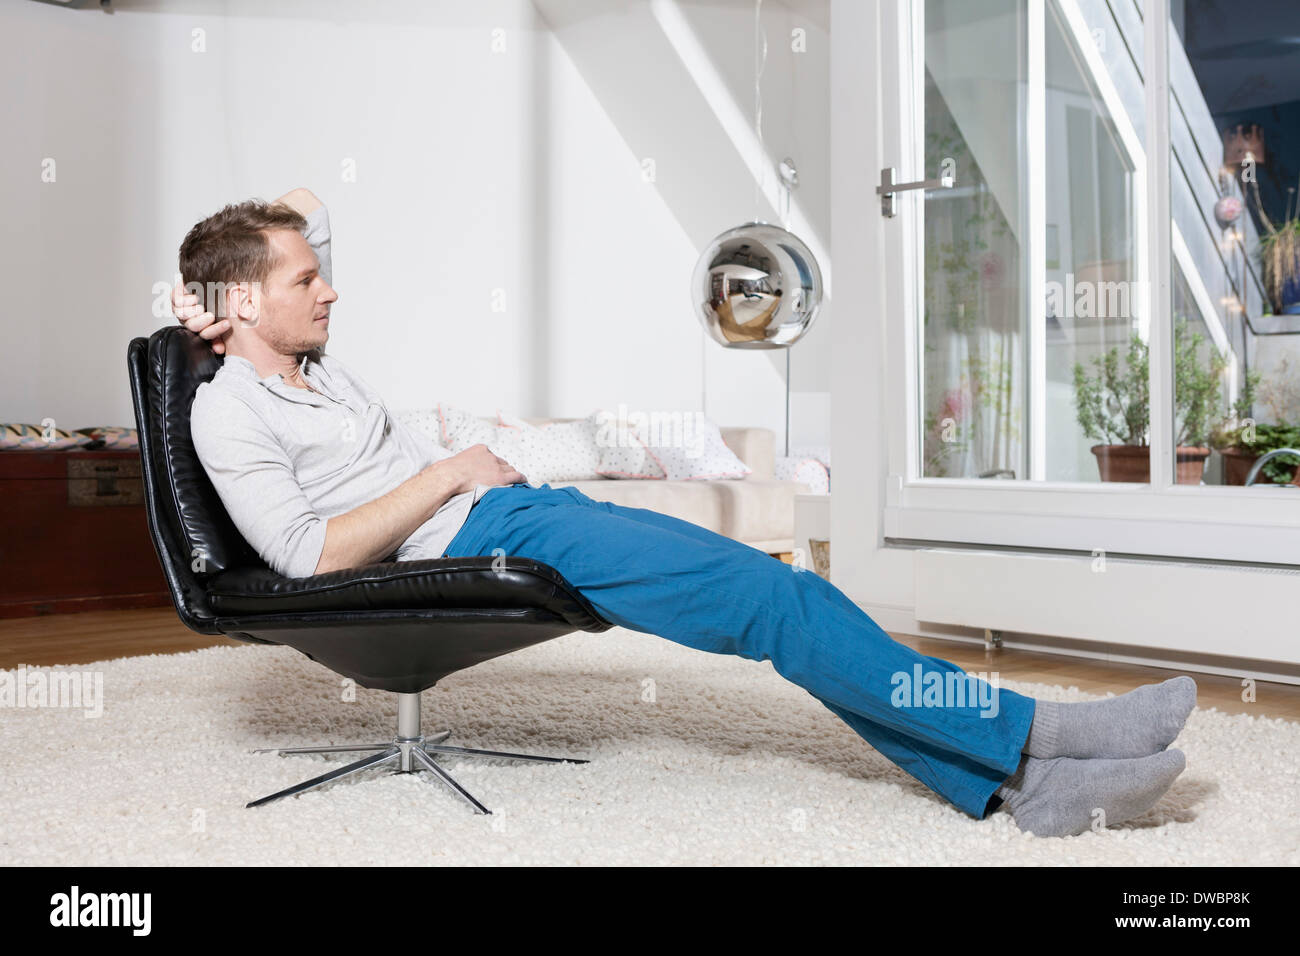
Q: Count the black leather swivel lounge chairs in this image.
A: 1